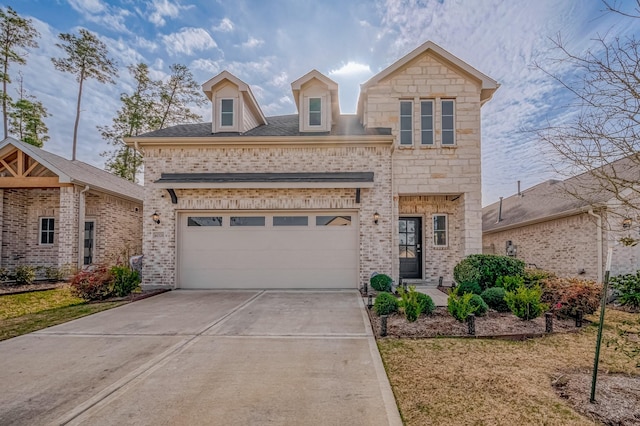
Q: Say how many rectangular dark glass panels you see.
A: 4